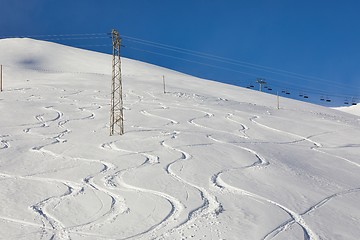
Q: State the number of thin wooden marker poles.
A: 3